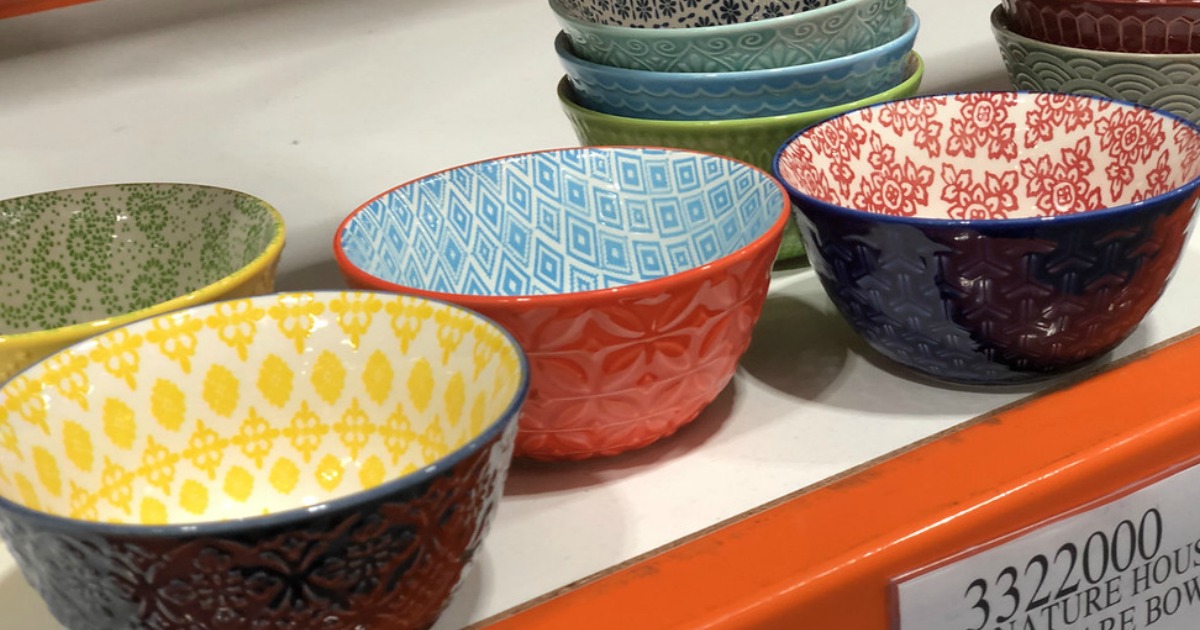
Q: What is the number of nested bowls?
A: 5